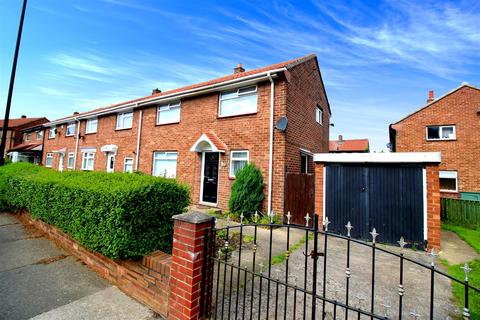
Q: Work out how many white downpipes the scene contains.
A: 3